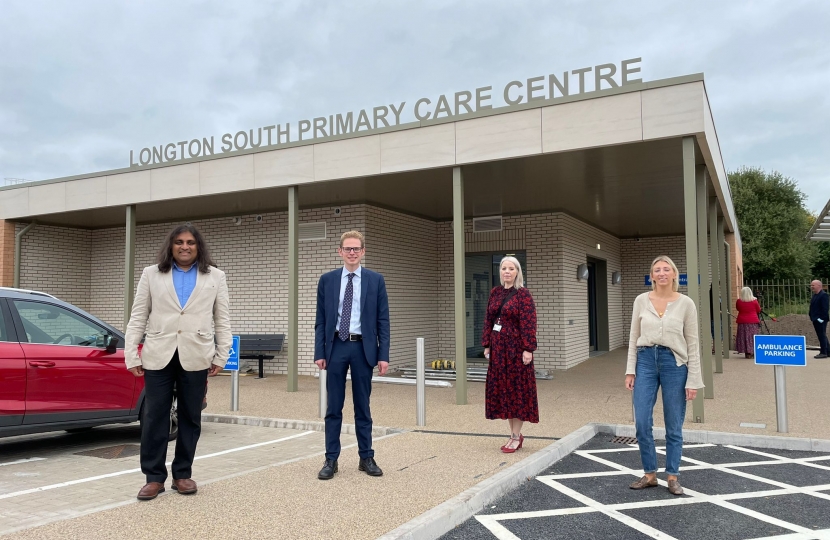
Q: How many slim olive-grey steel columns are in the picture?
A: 7